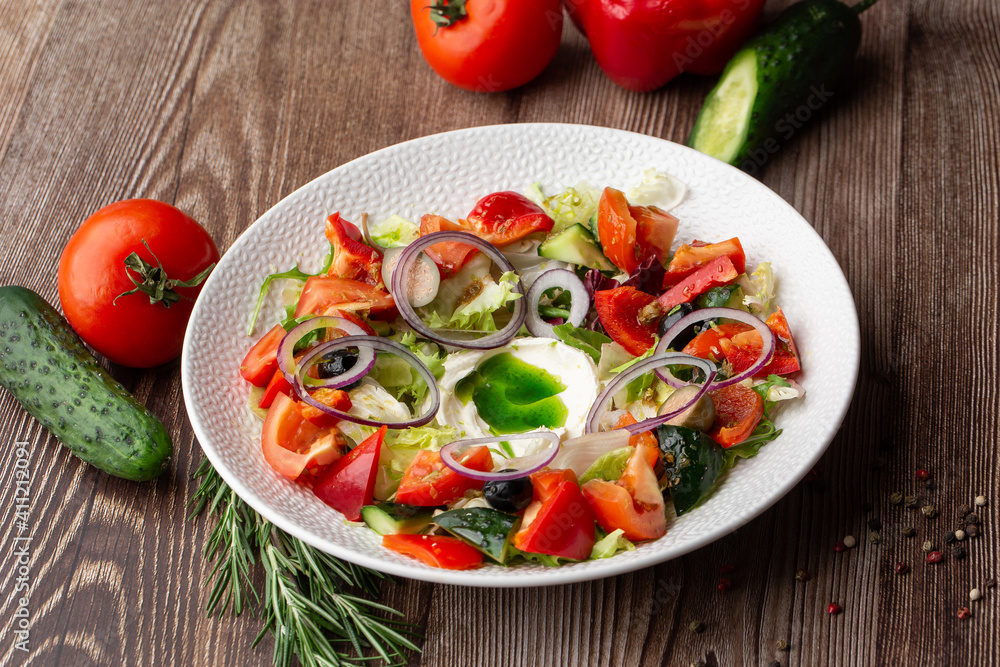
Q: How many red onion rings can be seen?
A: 7